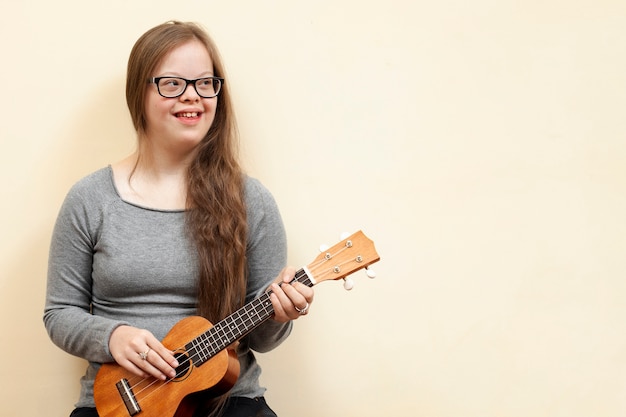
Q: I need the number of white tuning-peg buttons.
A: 4